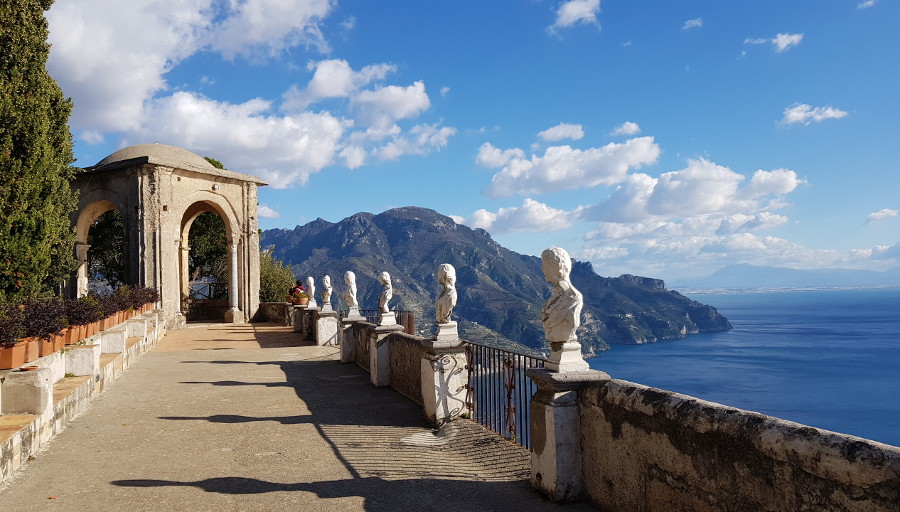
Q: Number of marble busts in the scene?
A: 6